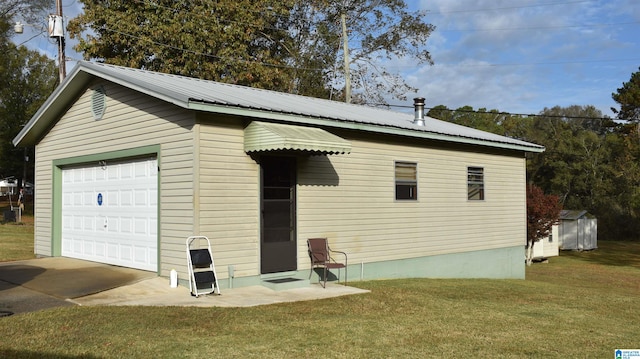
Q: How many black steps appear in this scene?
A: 2